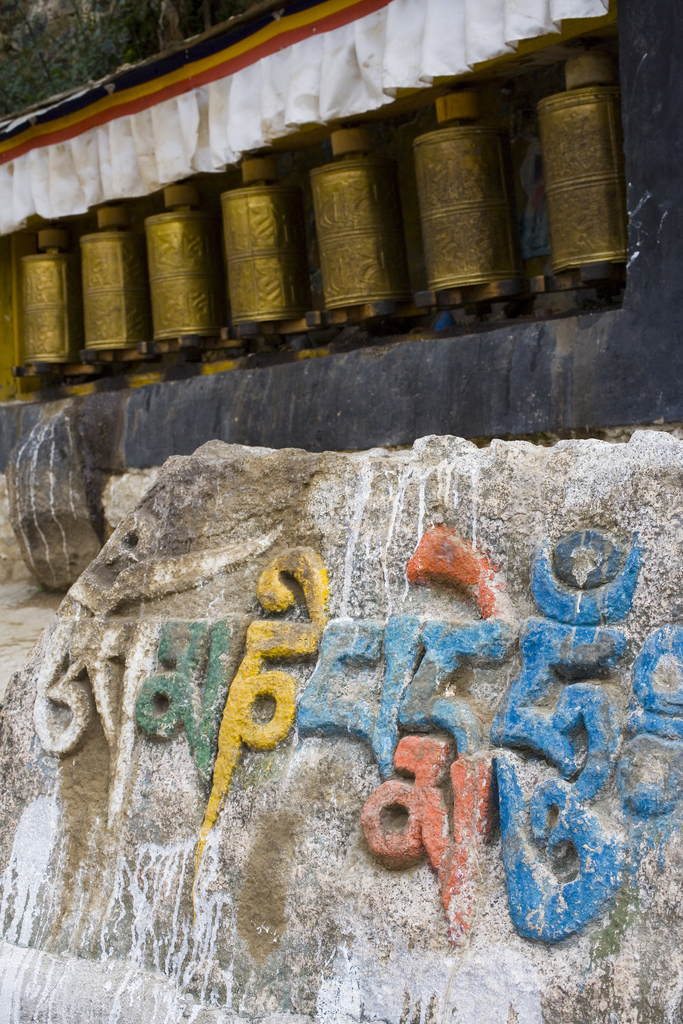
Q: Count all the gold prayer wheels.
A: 7